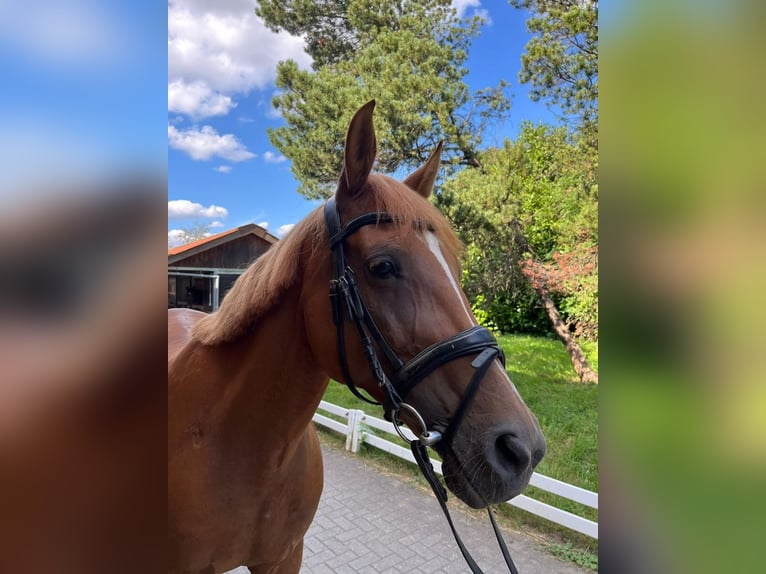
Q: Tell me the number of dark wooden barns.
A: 1